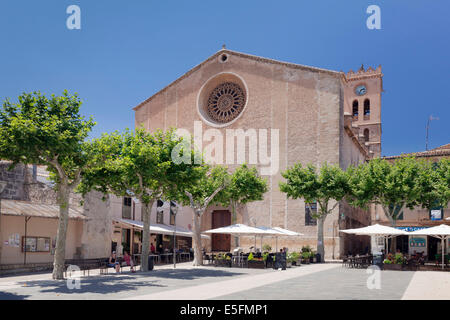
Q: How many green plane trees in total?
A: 6